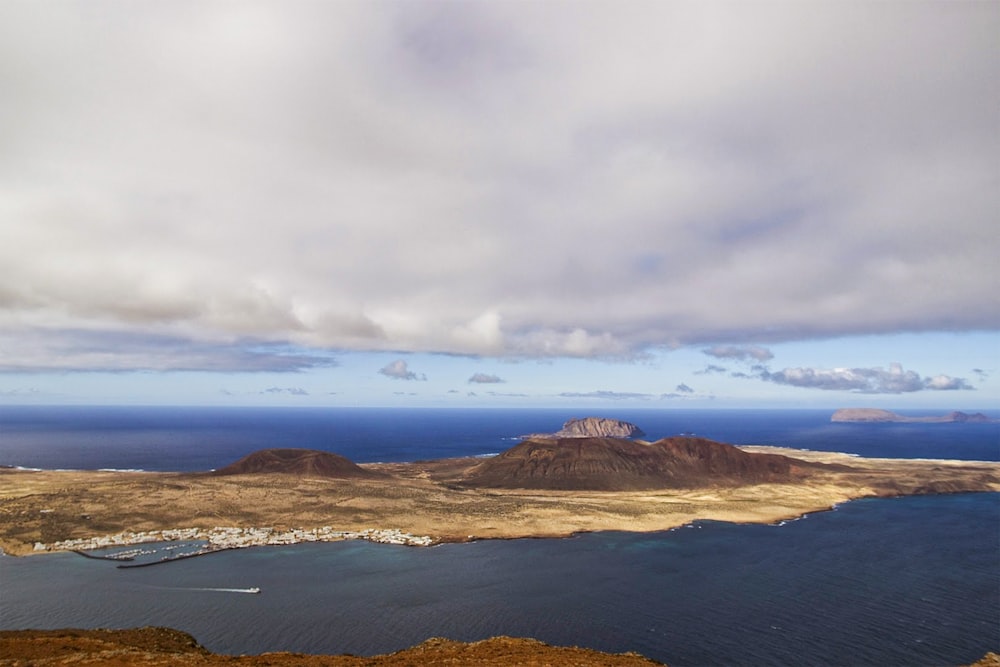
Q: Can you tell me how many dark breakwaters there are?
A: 2